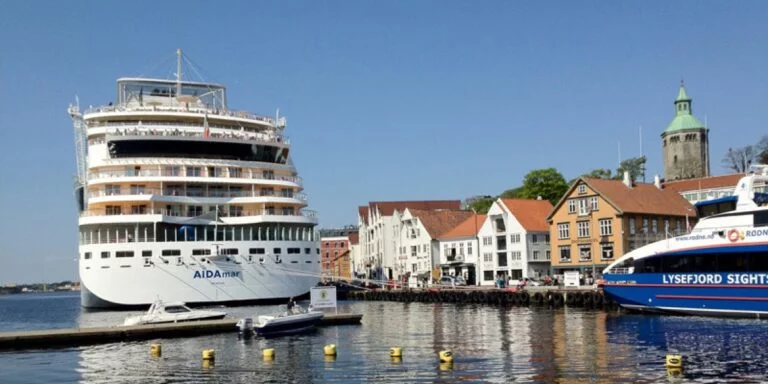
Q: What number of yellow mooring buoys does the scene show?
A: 7